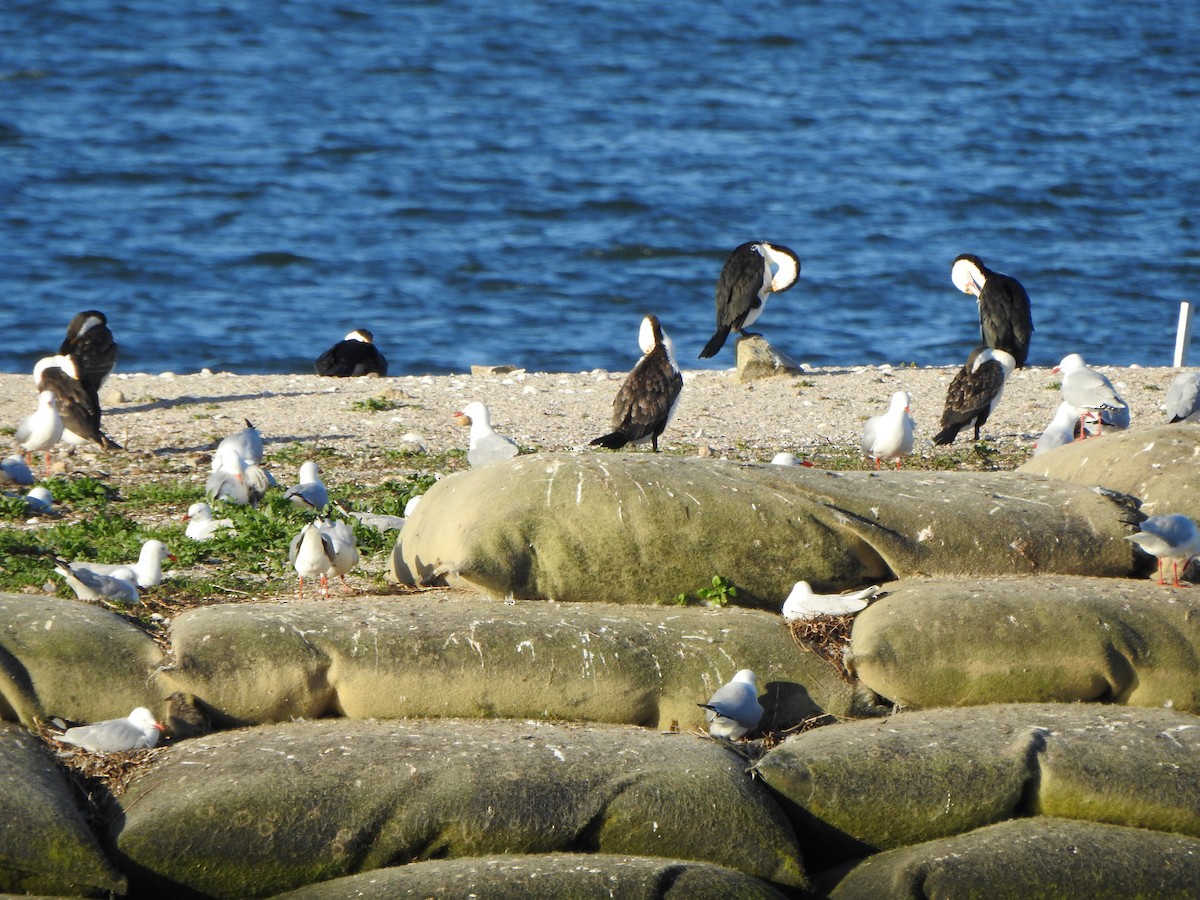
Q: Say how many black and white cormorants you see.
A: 7